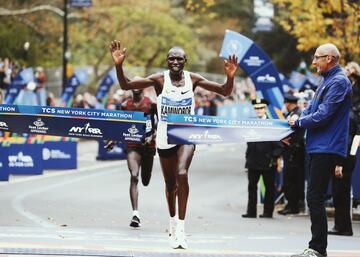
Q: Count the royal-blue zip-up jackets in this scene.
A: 1